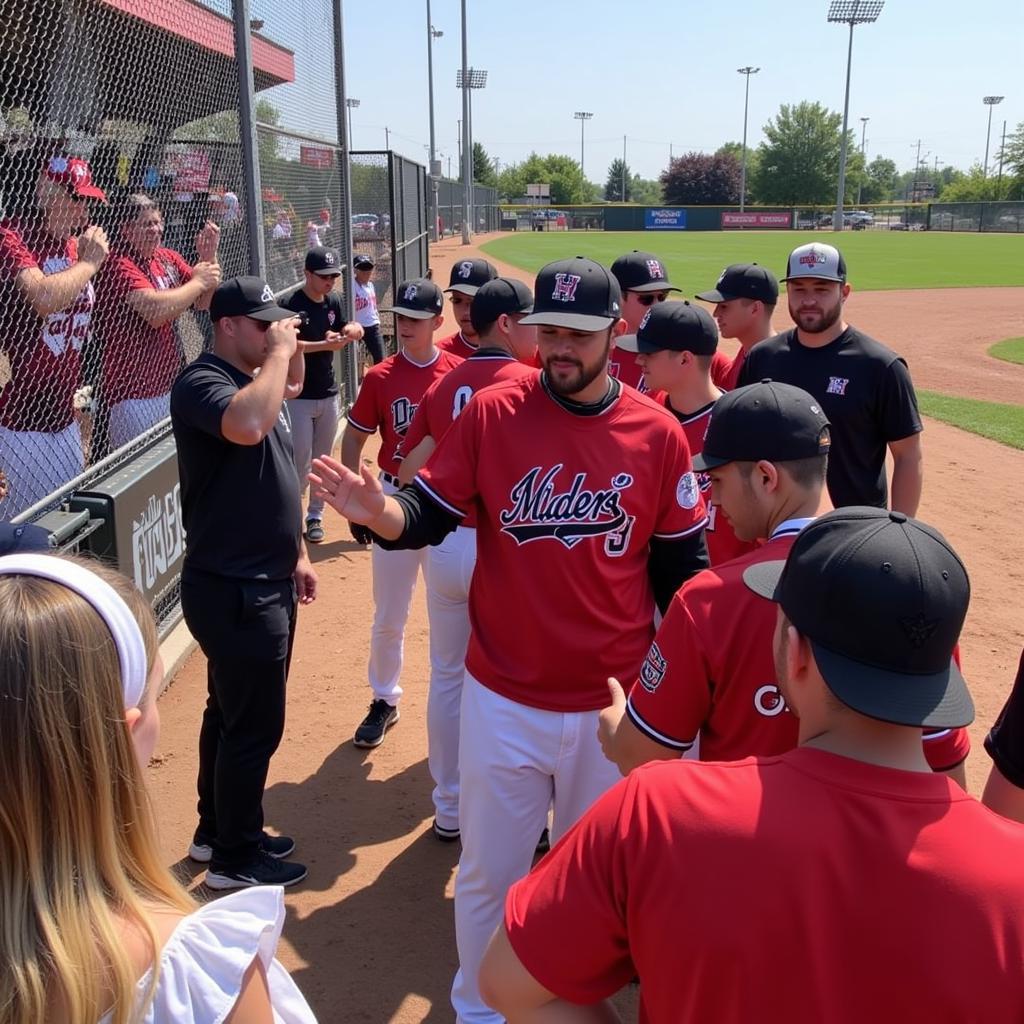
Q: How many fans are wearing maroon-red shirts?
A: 2